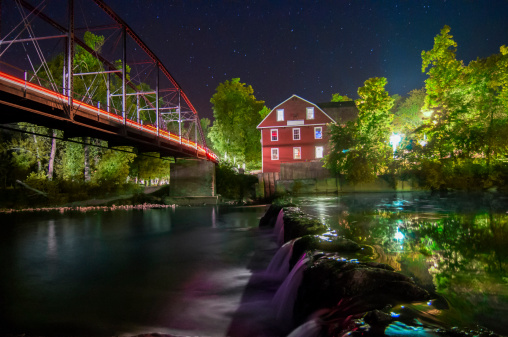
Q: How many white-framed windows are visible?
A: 8